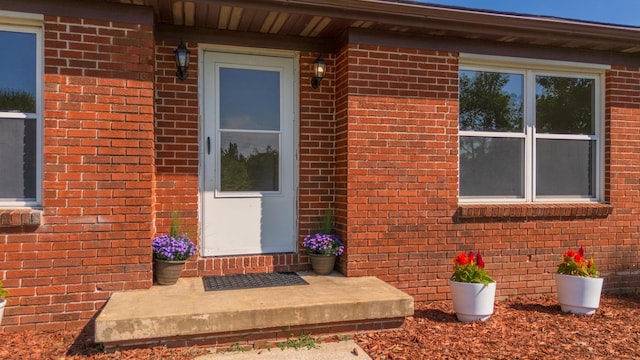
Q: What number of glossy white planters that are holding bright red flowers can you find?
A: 2